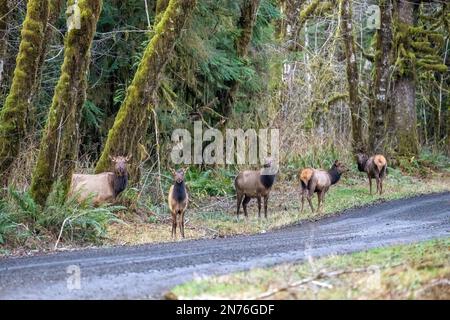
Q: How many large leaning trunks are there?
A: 3